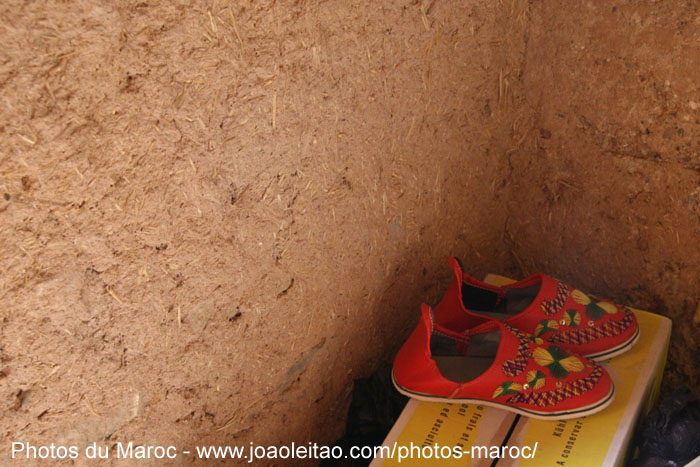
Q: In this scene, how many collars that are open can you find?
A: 2